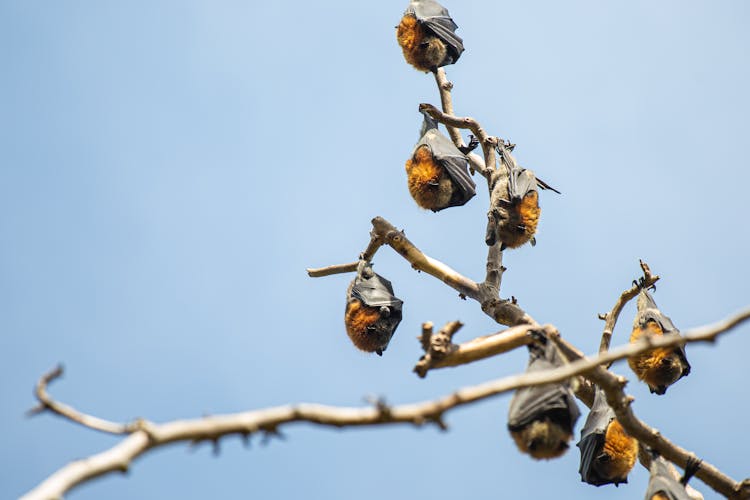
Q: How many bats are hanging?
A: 8